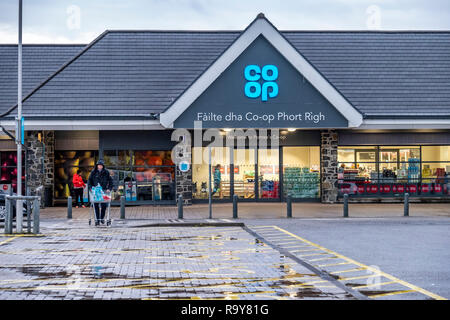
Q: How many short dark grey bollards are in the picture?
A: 7